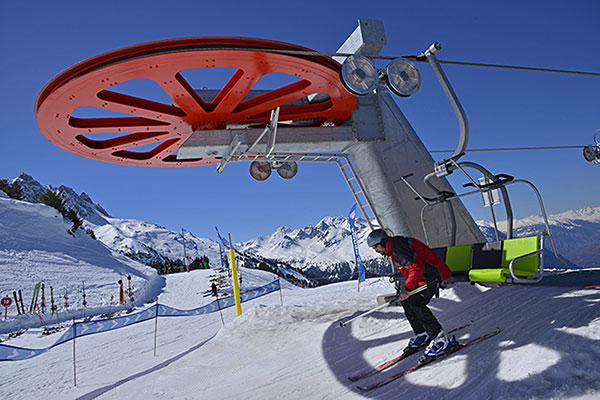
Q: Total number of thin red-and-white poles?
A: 4